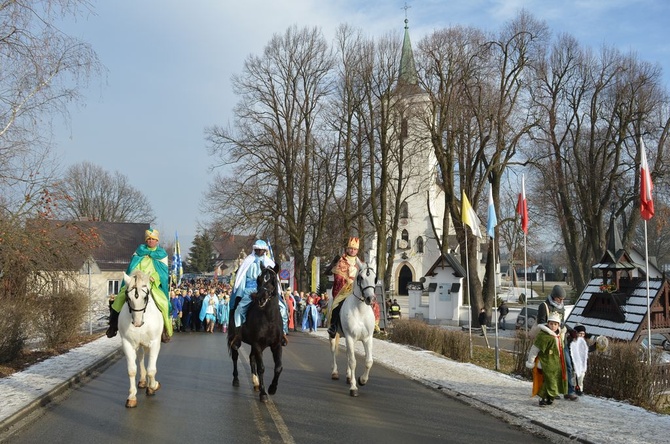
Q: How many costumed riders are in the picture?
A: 3